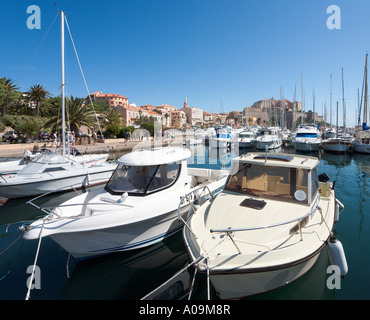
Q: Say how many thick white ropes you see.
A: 4